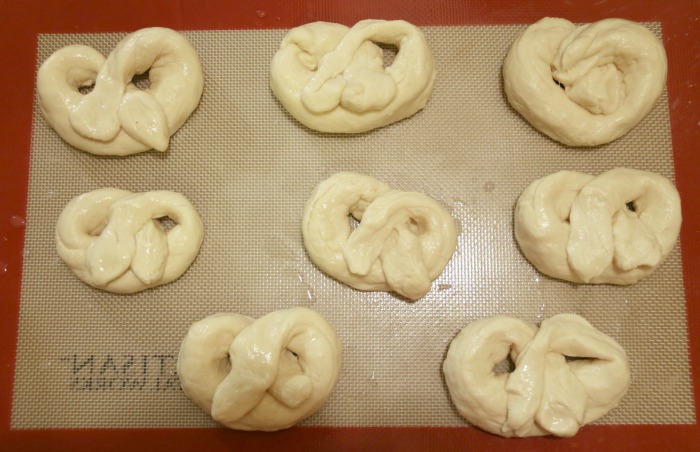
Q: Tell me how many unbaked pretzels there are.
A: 8